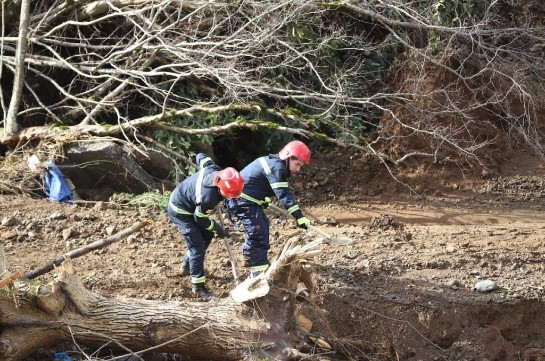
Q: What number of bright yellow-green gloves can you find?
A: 2